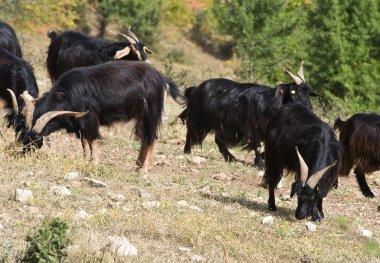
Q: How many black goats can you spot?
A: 7